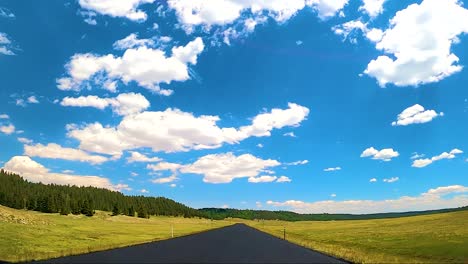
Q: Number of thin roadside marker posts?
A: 2